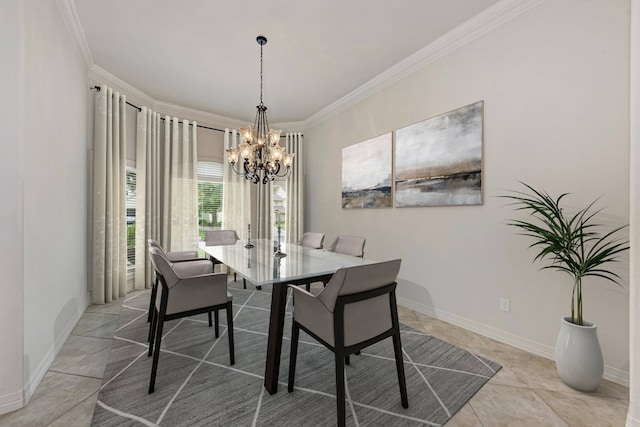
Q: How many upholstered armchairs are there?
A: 6